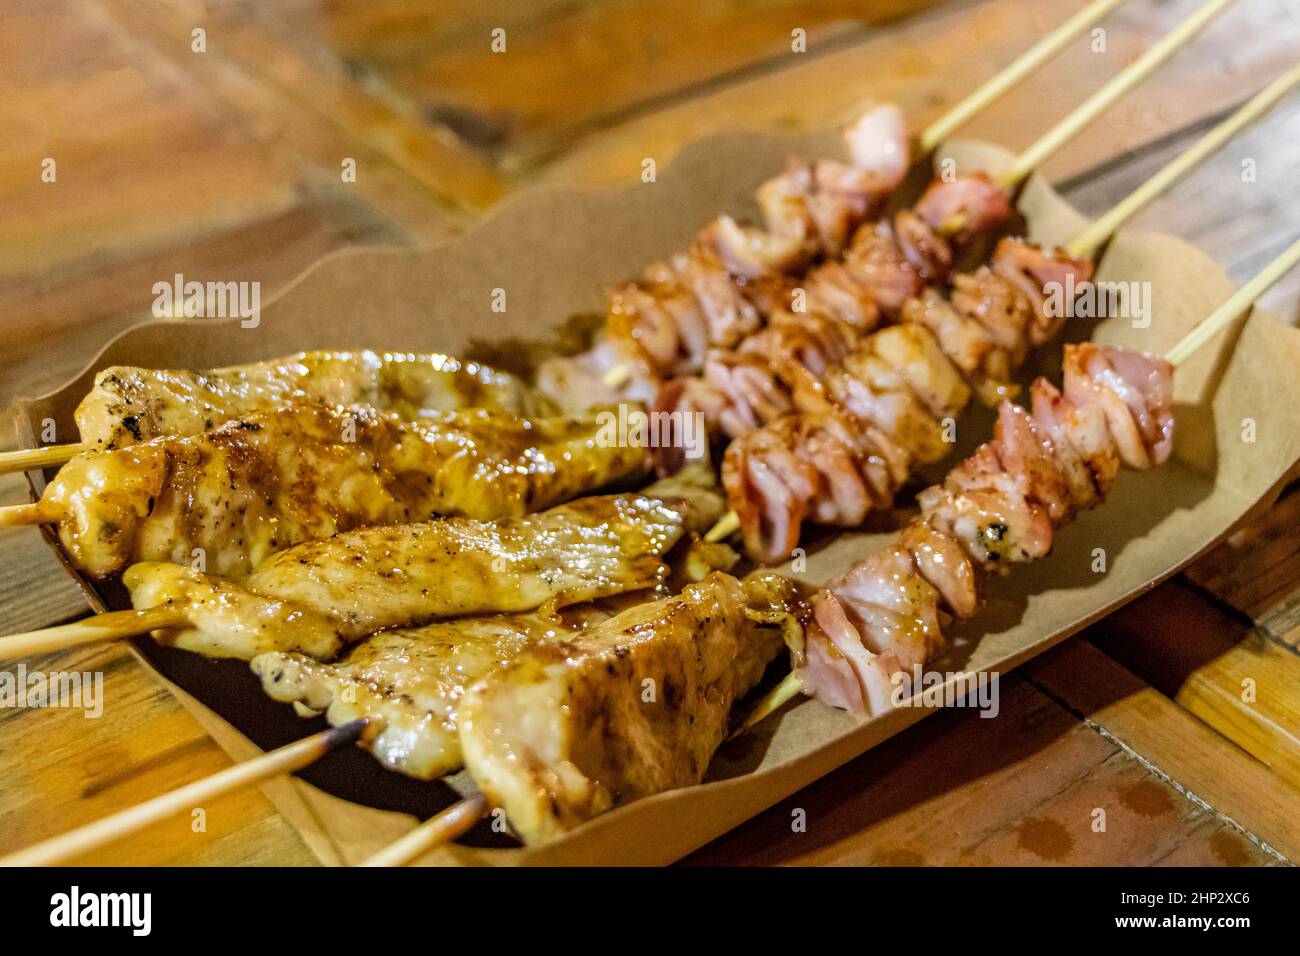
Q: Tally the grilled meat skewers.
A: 9